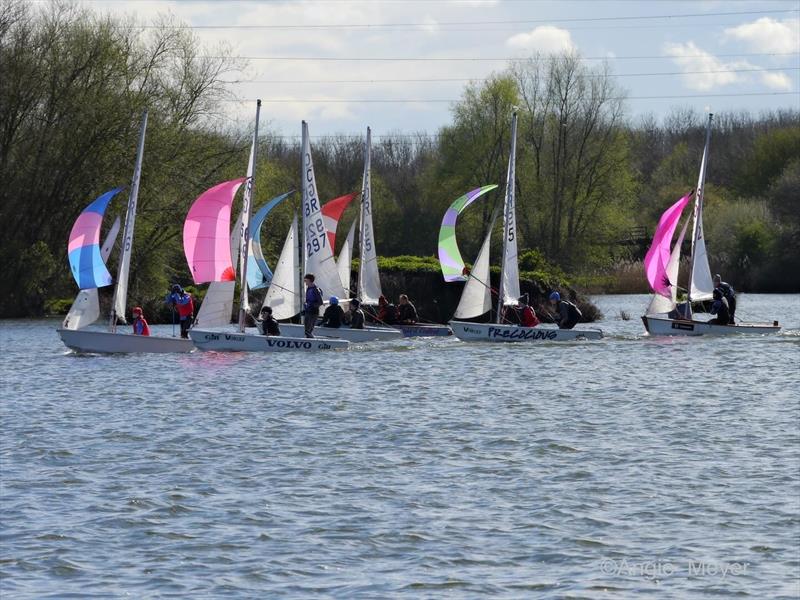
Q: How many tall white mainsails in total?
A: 6